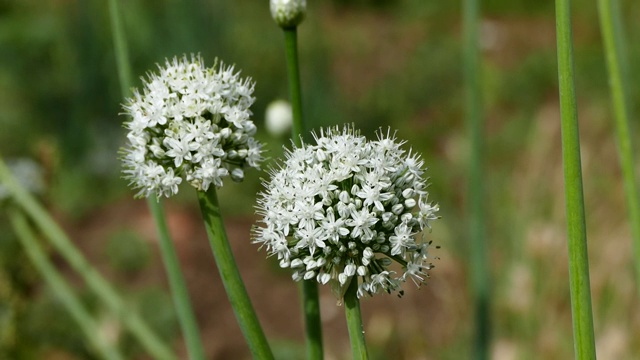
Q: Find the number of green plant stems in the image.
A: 9